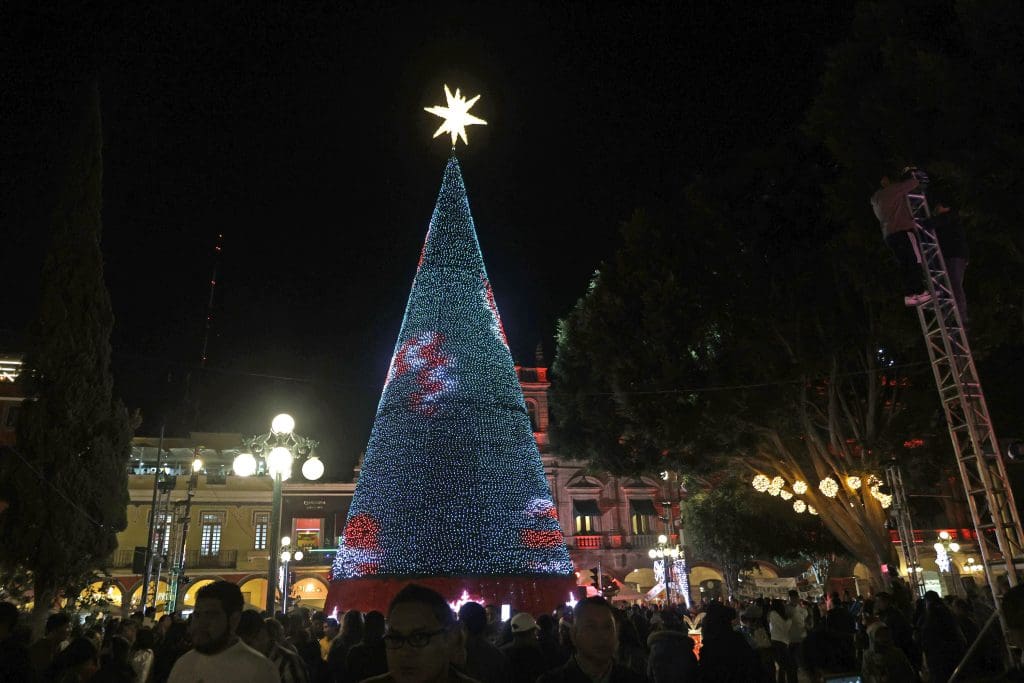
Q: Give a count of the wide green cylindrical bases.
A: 0